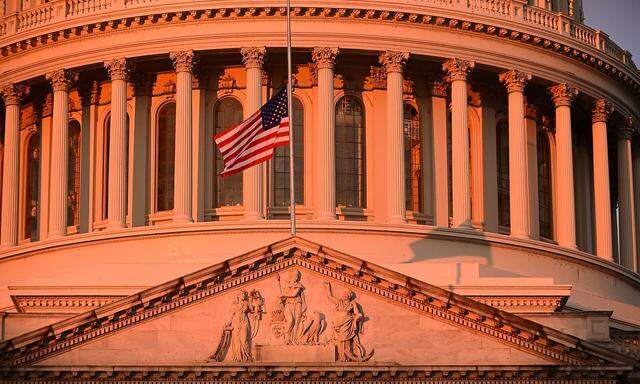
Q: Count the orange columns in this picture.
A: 12